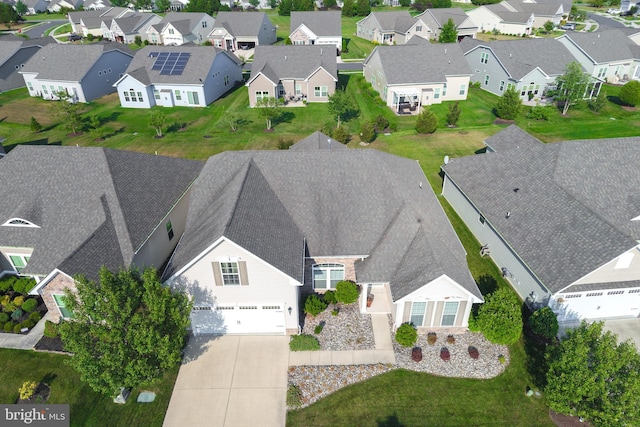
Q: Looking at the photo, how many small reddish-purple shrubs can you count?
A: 3